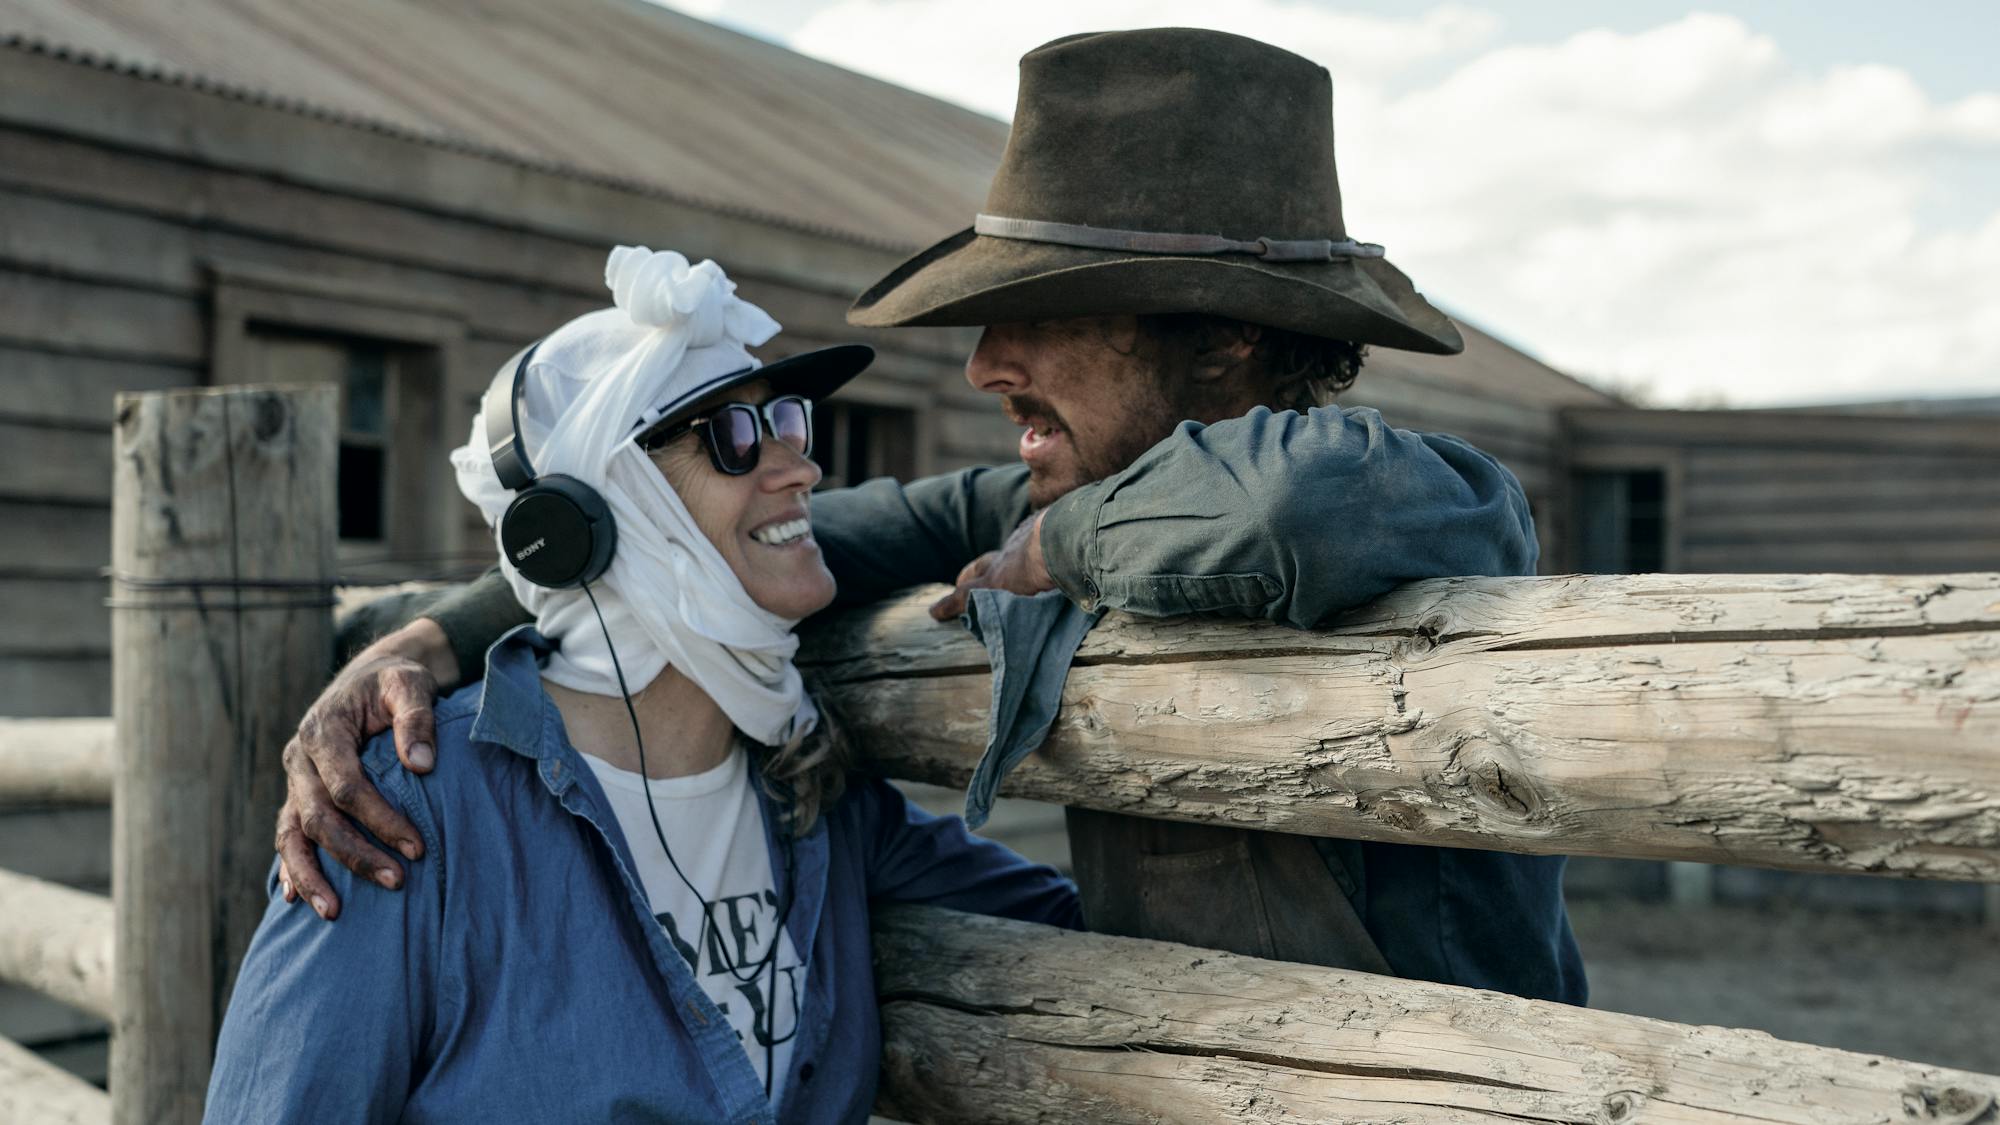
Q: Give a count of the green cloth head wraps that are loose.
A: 0